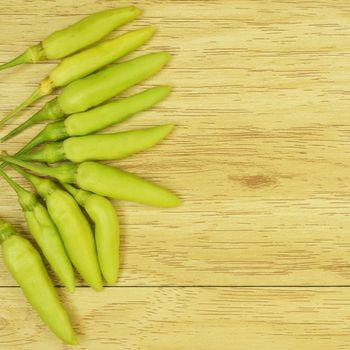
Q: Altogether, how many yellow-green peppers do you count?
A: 10